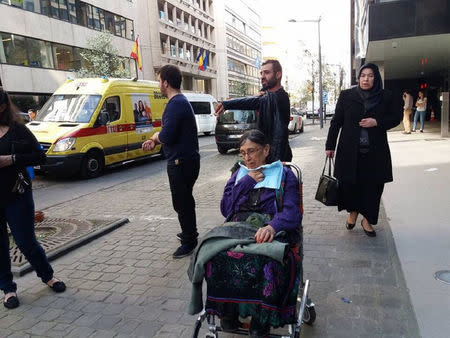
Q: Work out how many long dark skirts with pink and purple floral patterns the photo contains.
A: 1